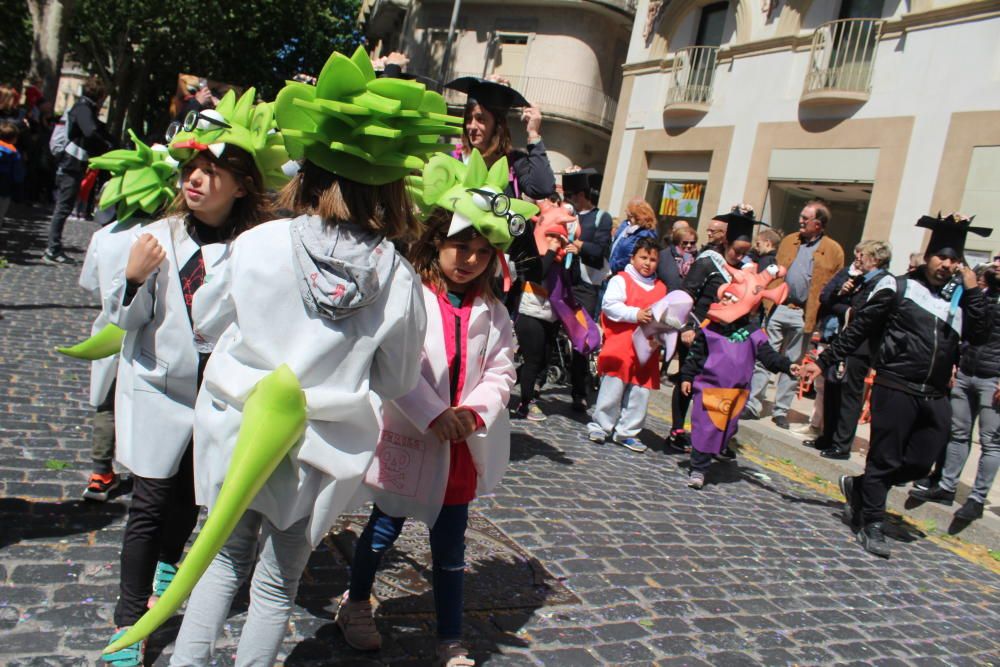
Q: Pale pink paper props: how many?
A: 1